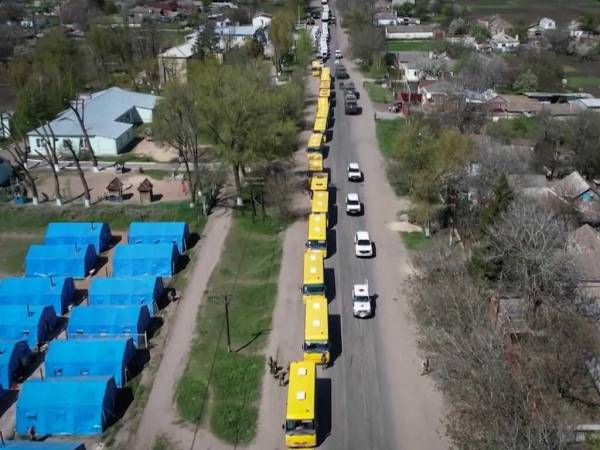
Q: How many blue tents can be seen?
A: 12